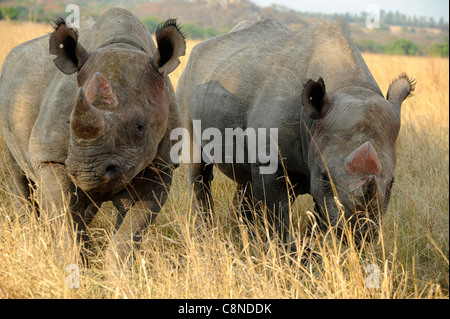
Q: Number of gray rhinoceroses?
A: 2